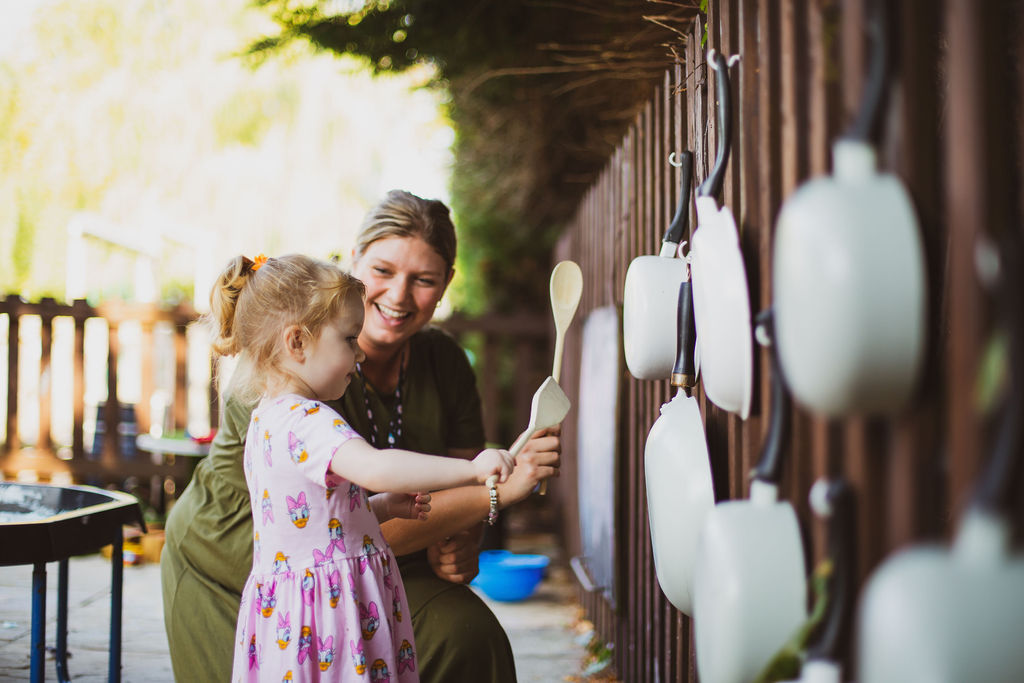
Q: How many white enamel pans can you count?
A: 7